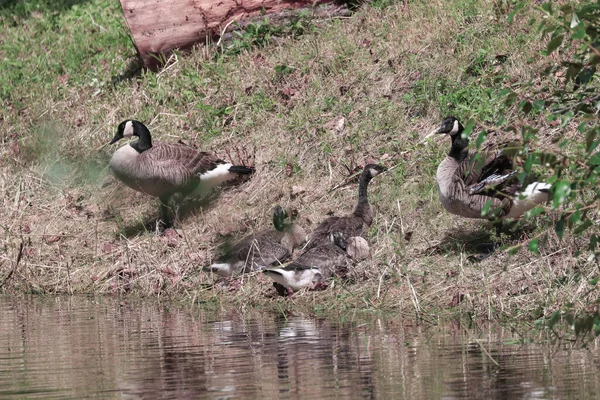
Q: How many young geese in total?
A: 3